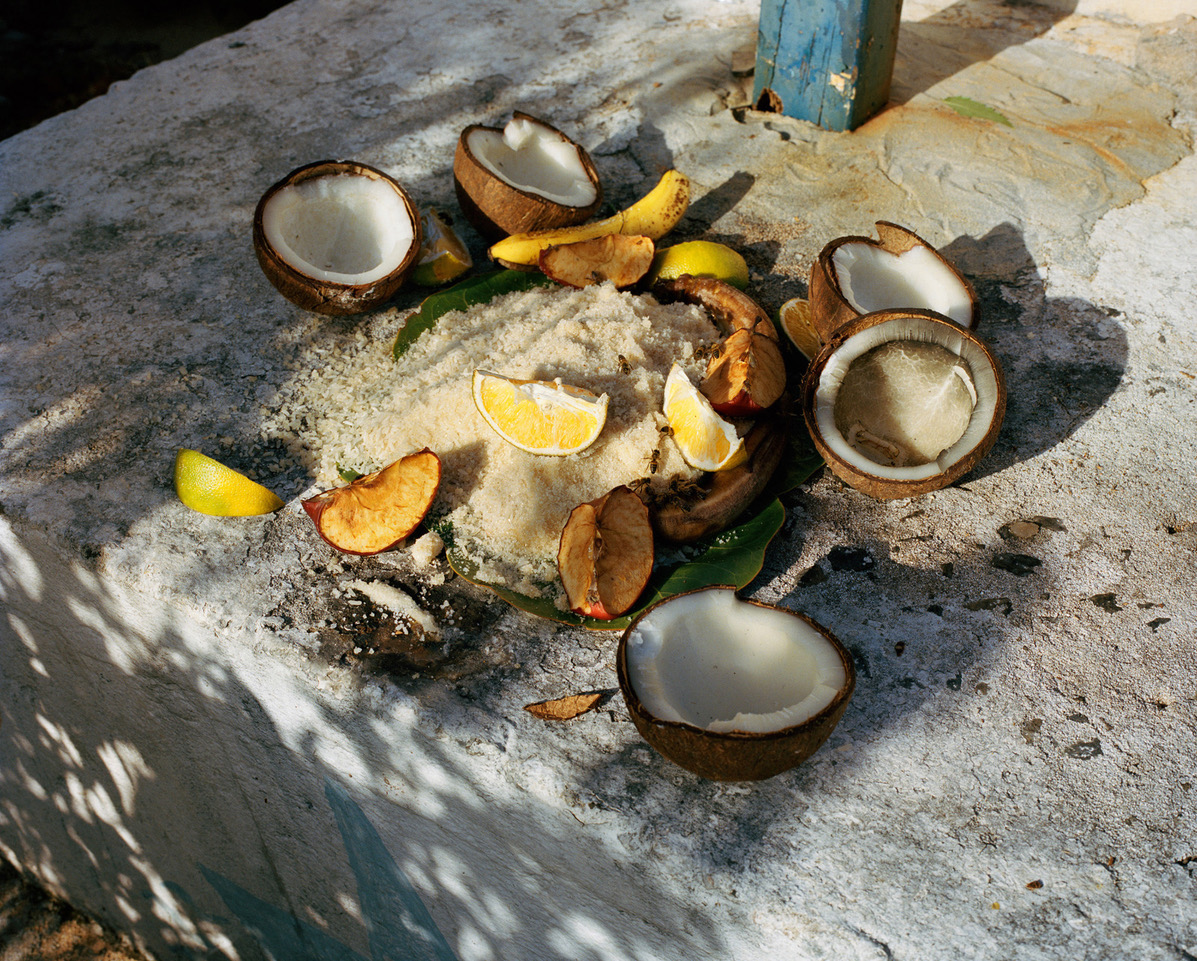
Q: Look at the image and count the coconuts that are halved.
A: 5